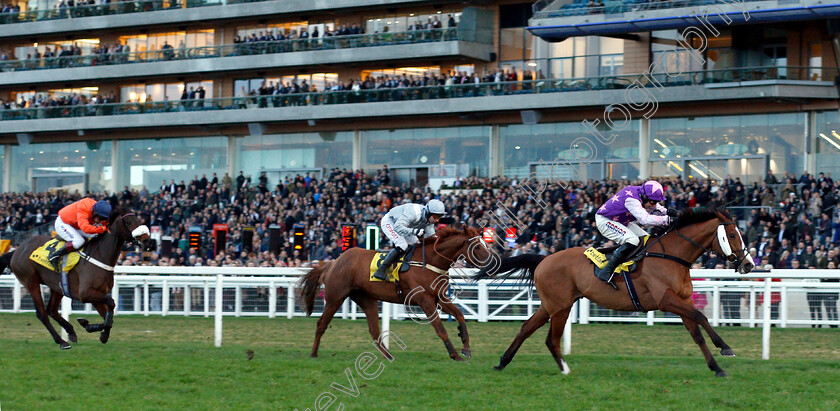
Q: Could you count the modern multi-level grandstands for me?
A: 1